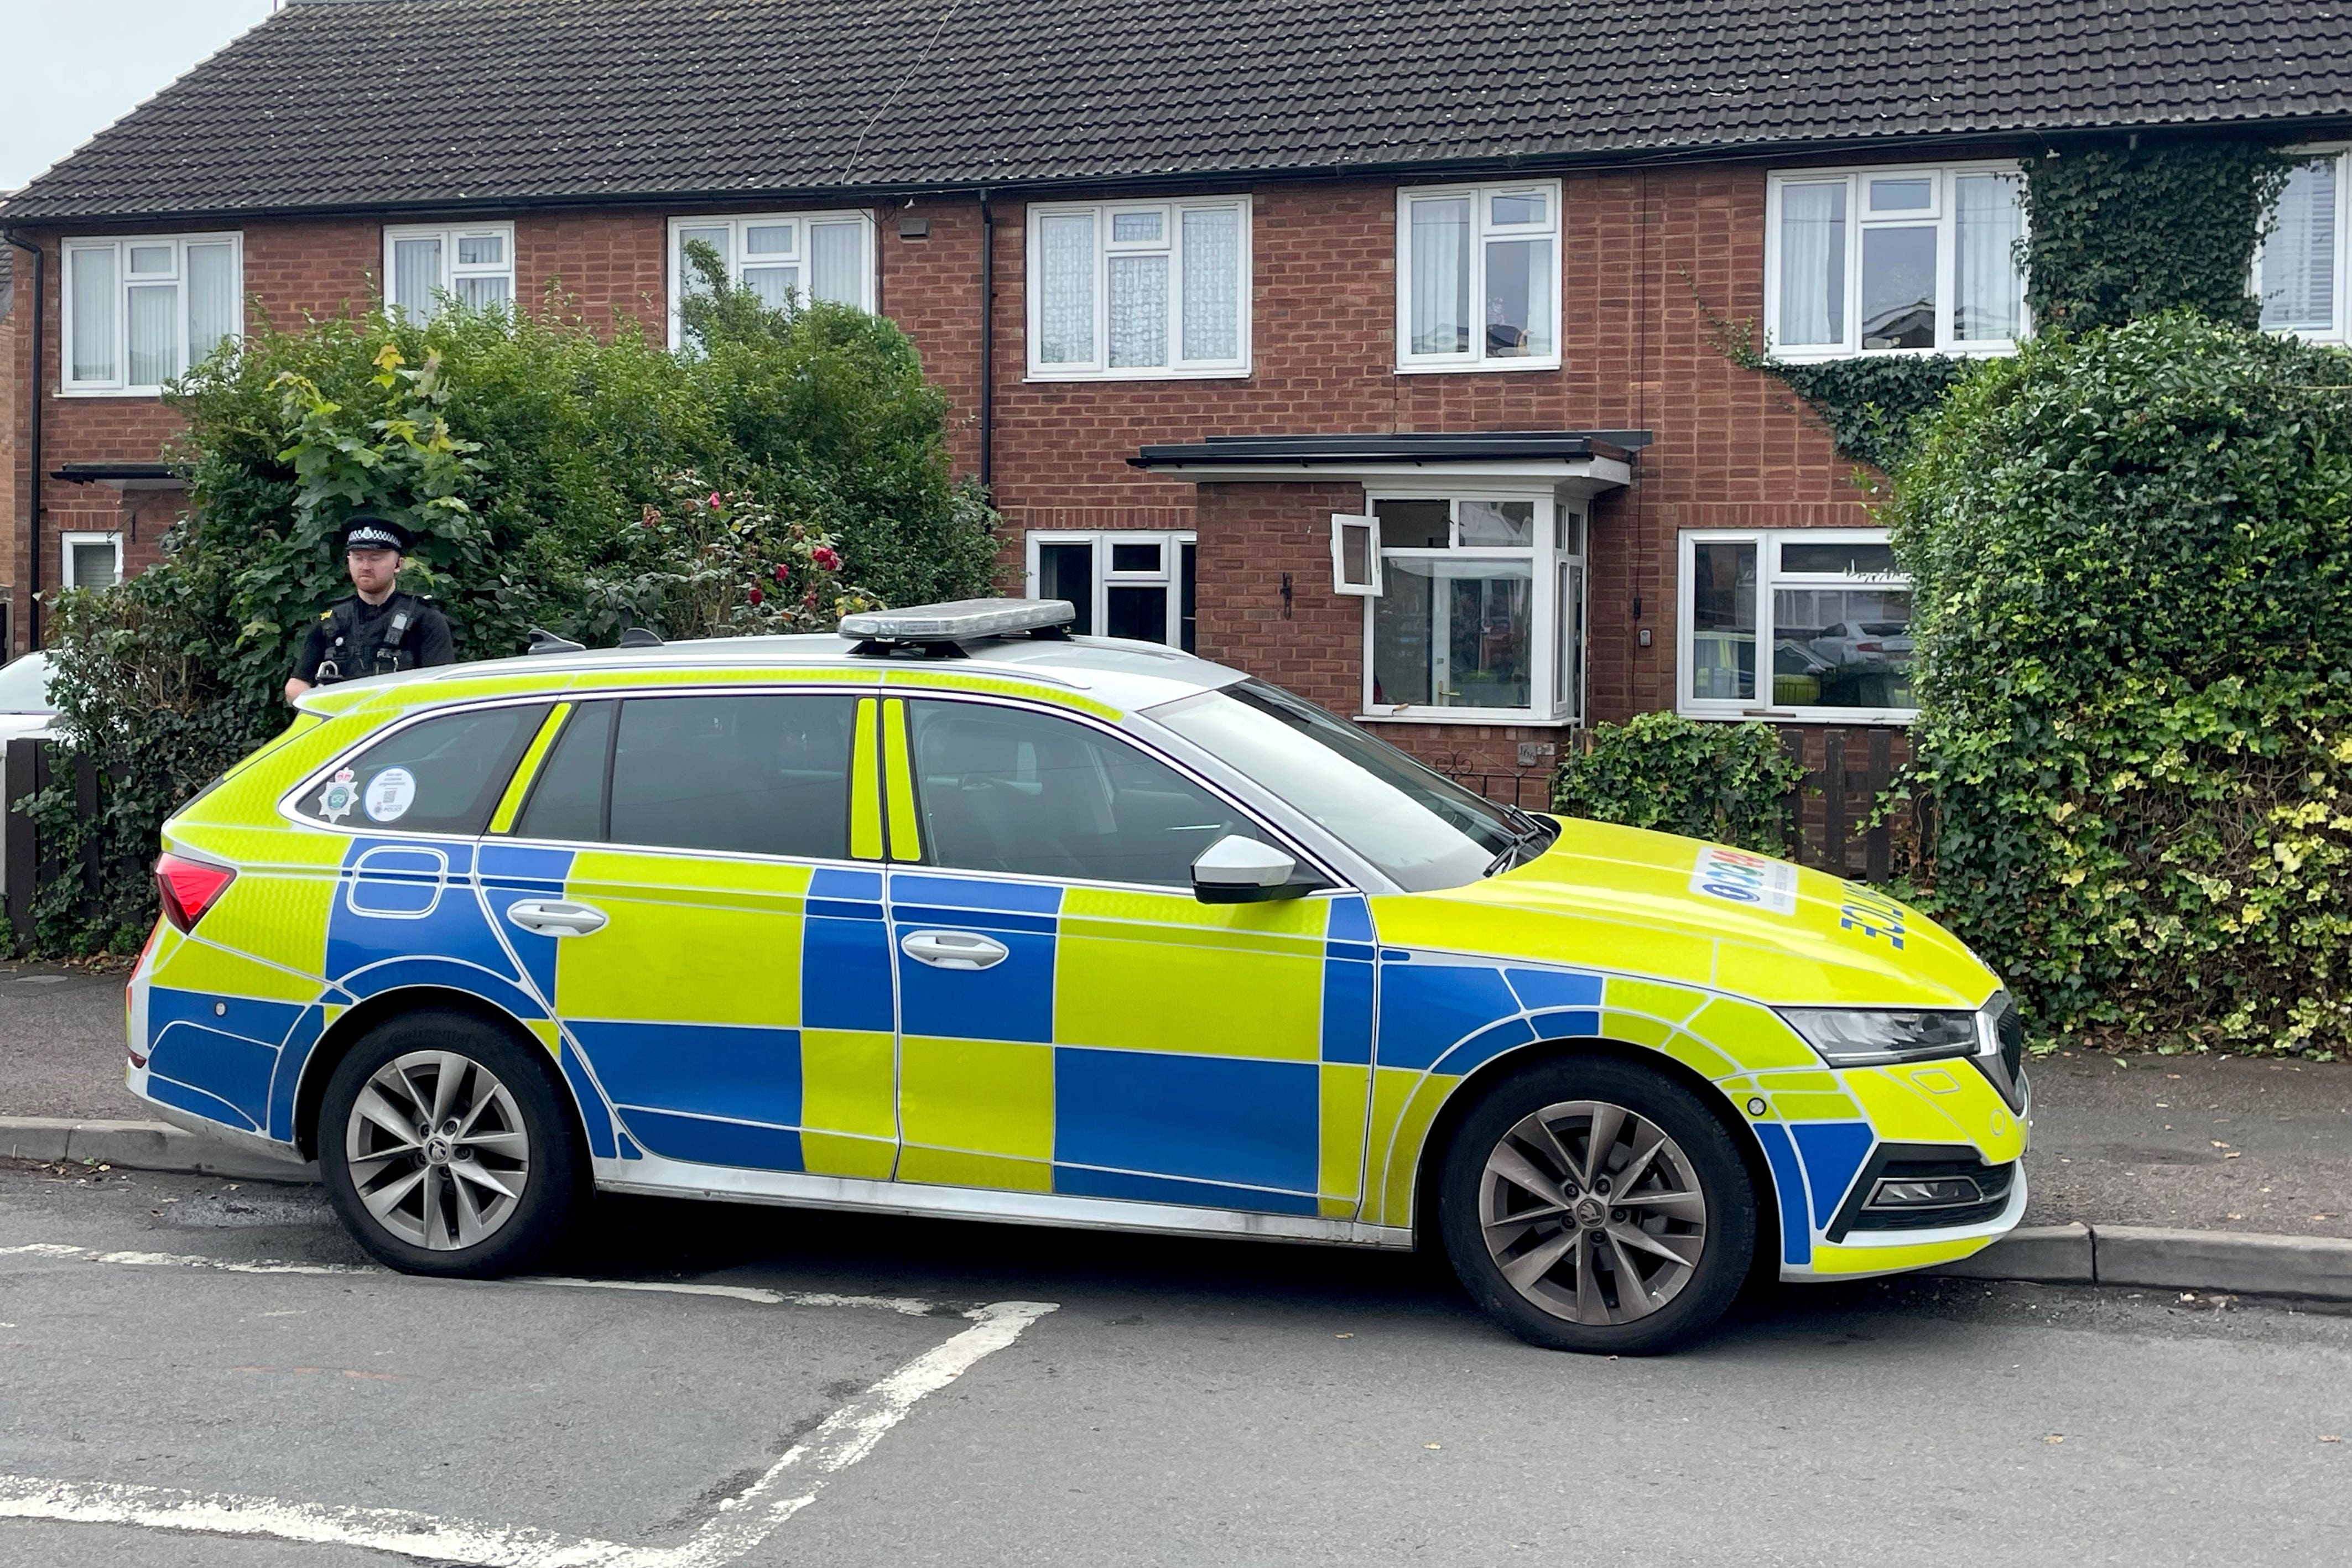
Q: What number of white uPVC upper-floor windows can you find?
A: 7